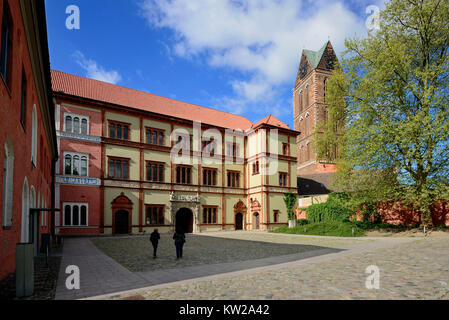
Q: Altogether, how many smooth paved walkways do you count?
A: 2